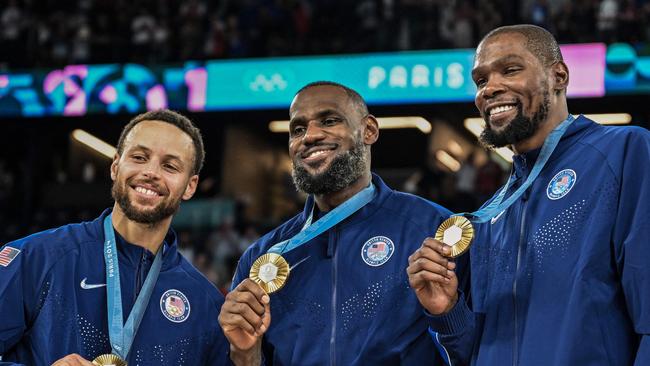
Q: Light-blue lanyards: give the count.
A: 3